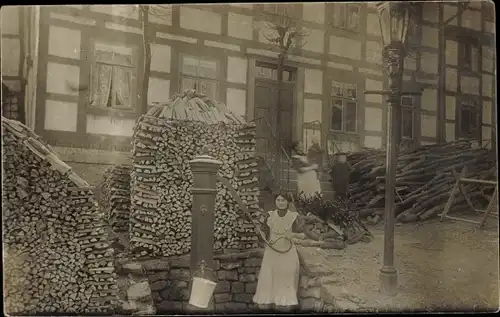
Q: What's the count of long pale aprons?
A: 2